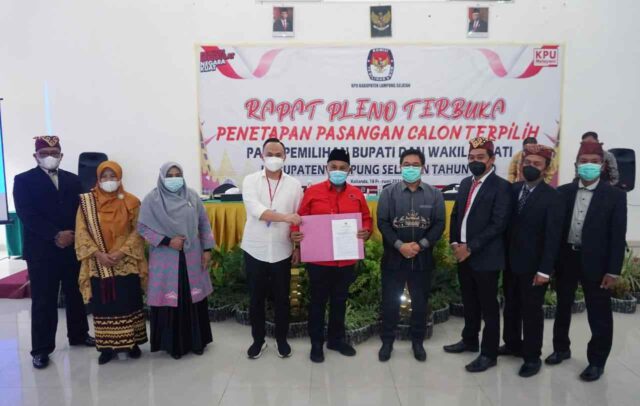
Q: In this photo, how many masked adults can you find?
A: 9